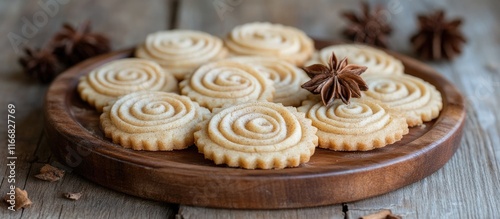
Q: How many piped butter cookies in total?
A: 10